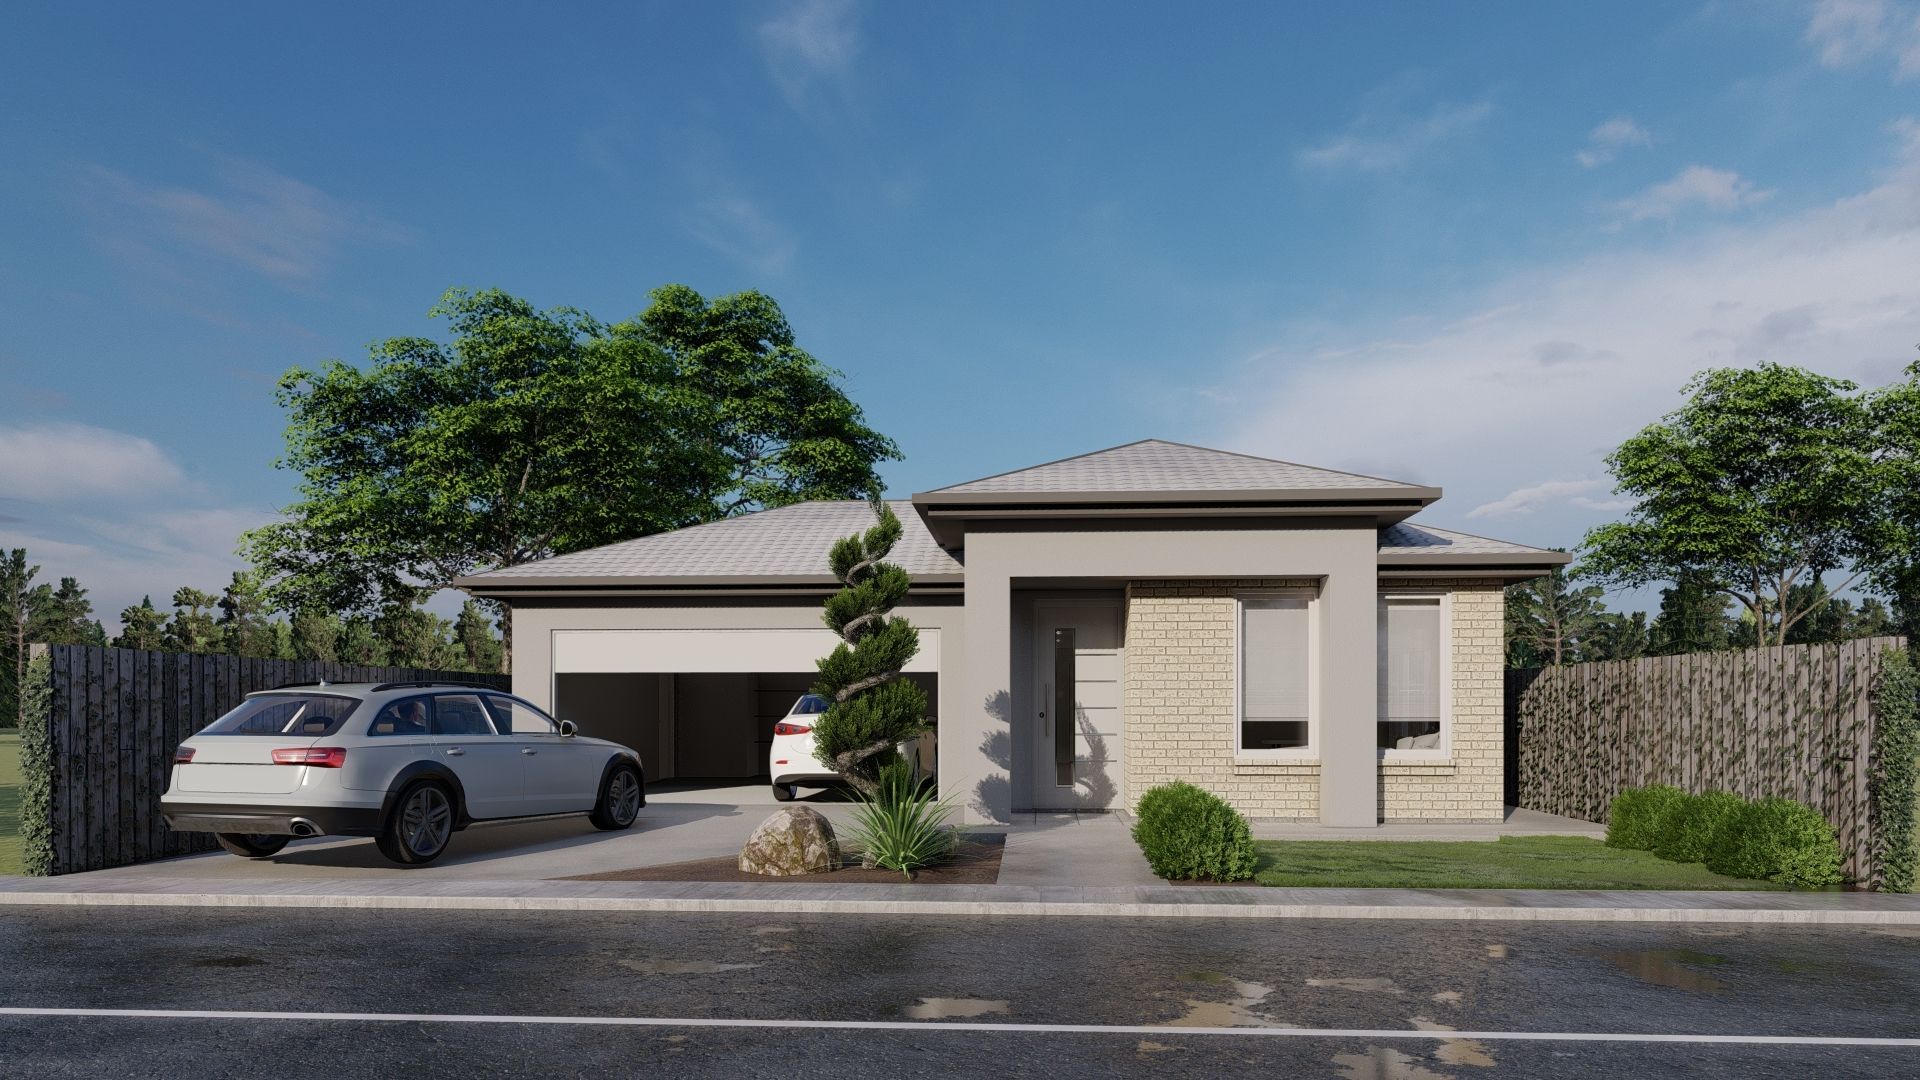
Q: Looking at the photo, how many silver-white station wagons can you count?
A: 1